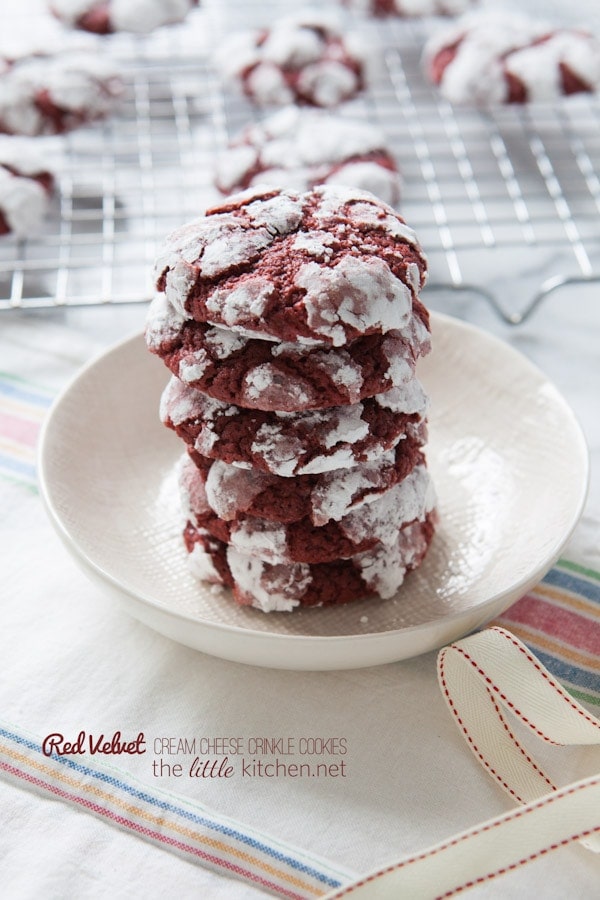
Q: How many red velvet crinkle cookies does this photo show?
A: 13